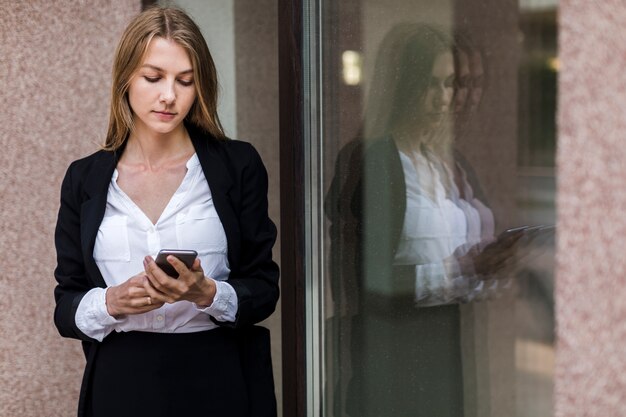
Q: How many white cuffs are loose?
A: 2